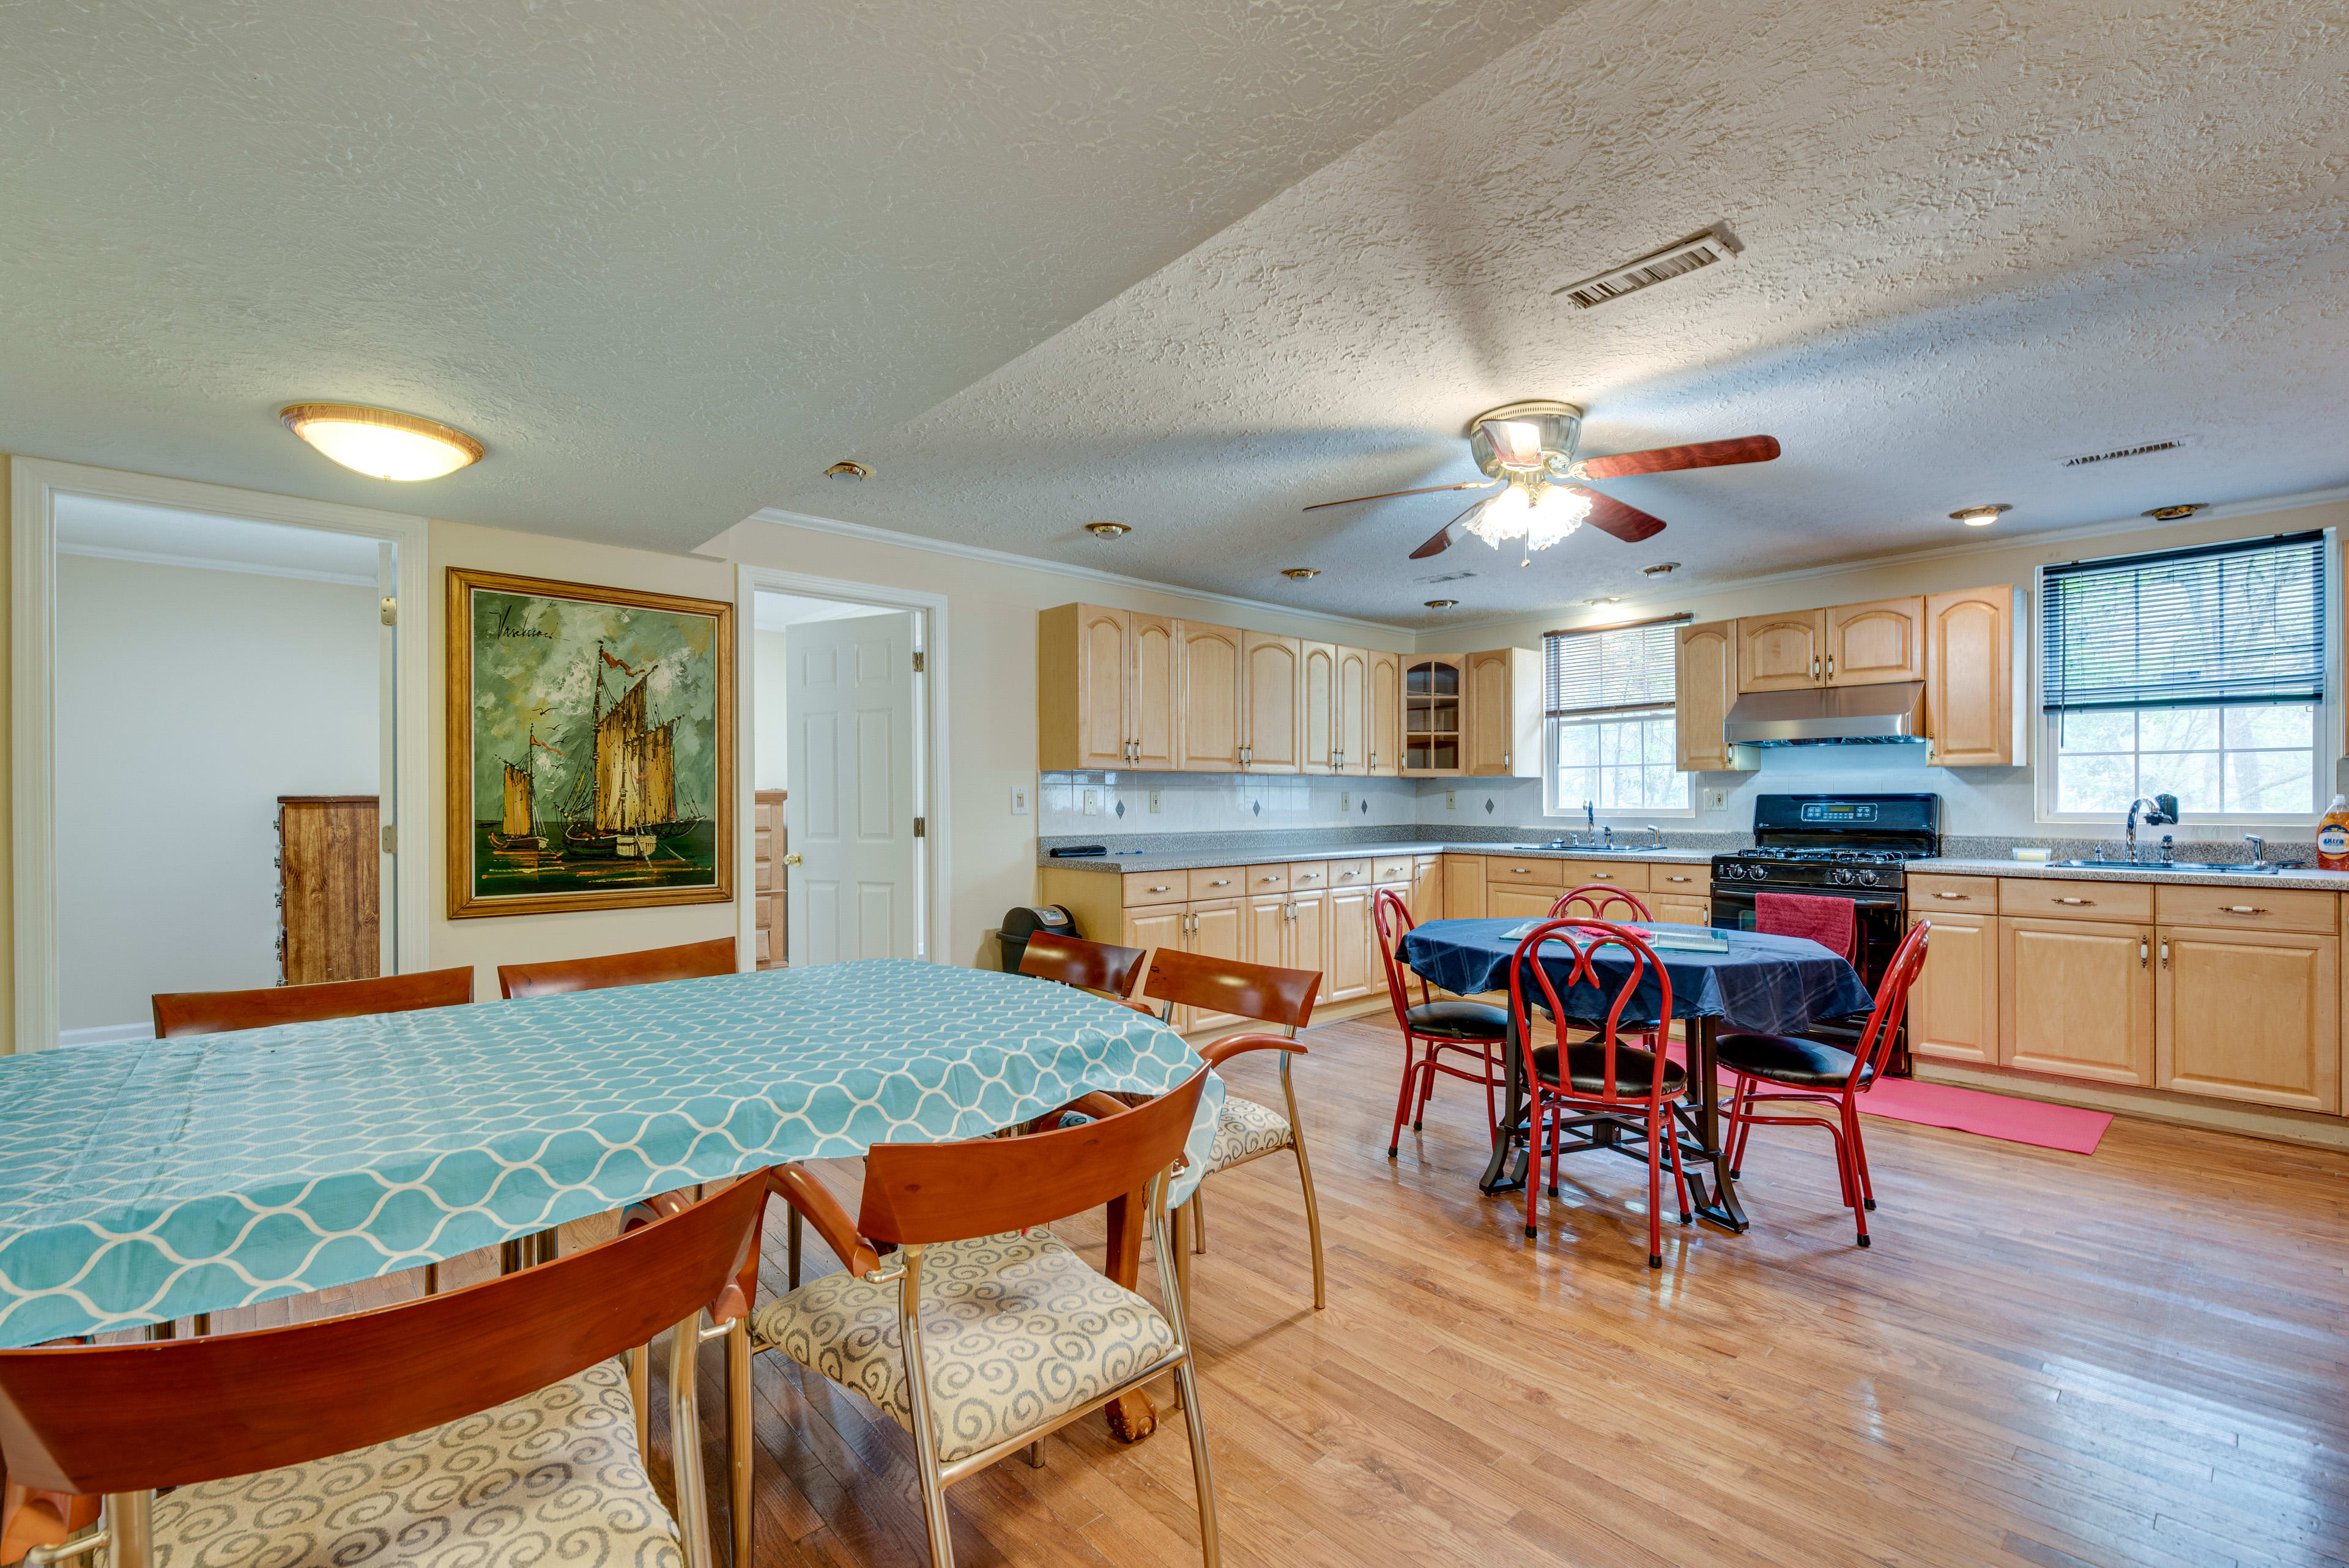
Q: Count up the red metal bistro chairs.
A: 4